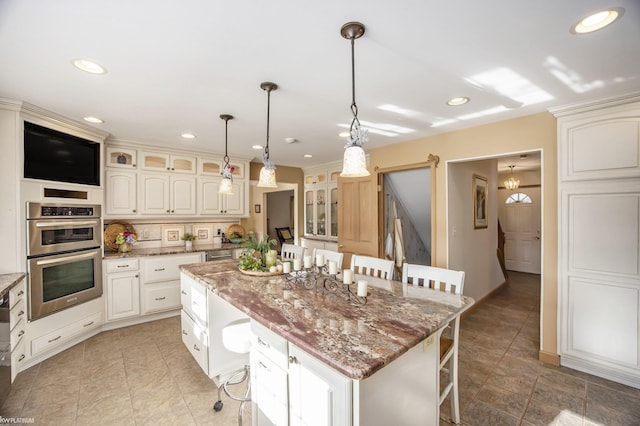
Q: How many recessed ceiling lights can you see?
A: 8